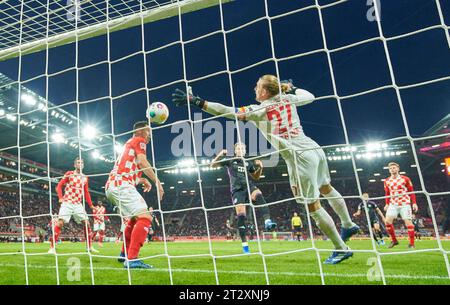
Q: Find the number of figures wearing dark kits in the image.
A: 2